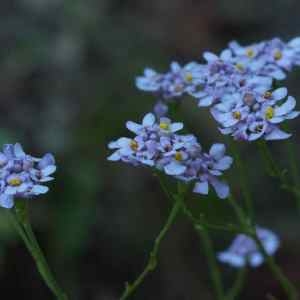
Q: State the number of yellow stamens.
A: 11